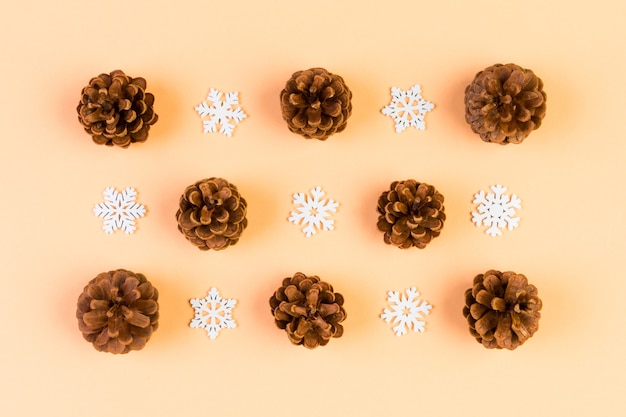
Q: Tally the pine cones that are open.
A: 8